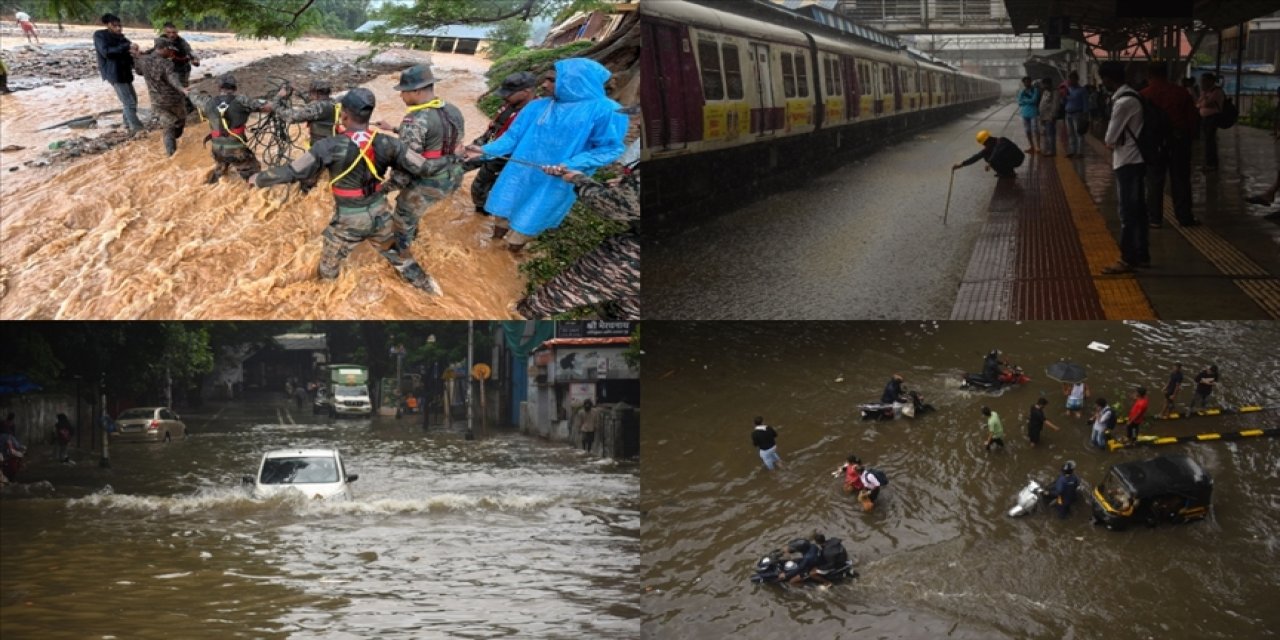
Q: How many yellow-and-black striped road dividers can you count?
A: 2